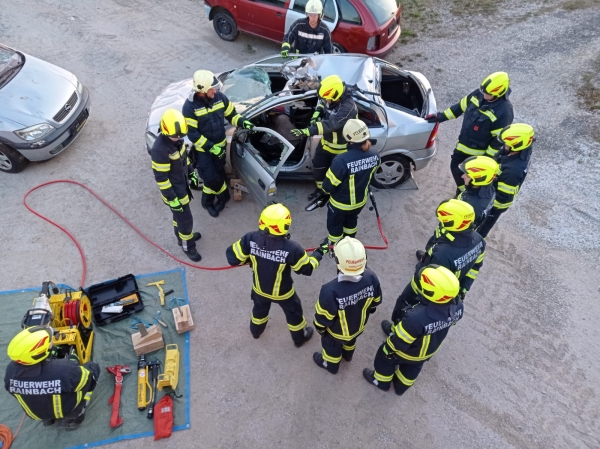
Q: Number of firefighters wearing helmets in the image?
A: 13